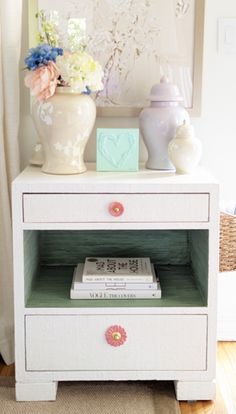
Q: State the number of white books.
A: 3